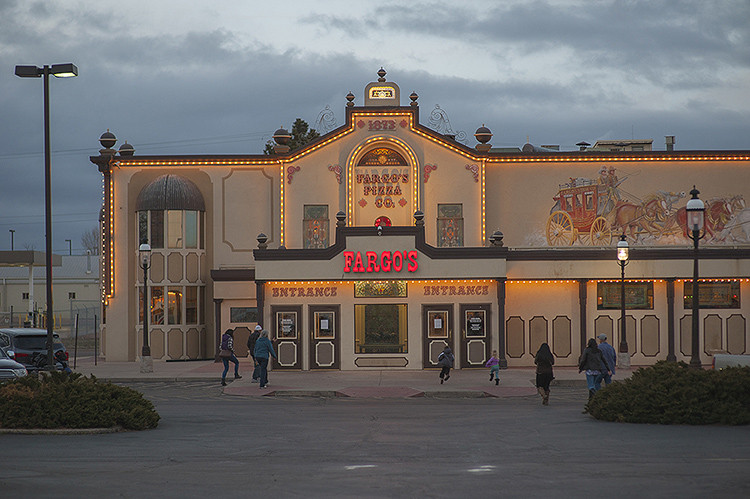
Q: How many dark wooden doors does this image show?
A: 4